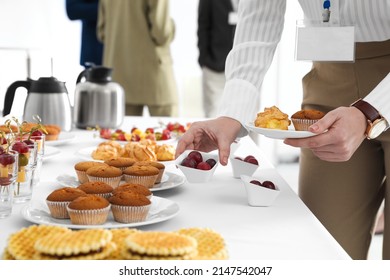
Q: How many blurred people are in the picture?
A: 3